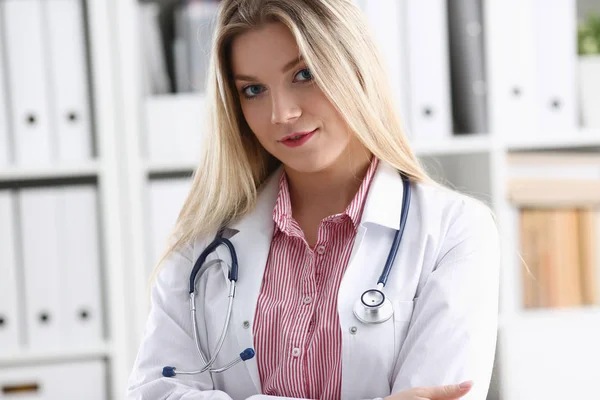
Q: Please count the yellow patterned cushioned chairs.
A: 0